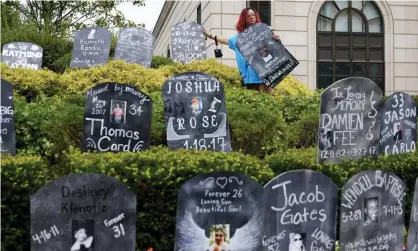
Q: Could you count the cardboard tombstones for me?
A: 15